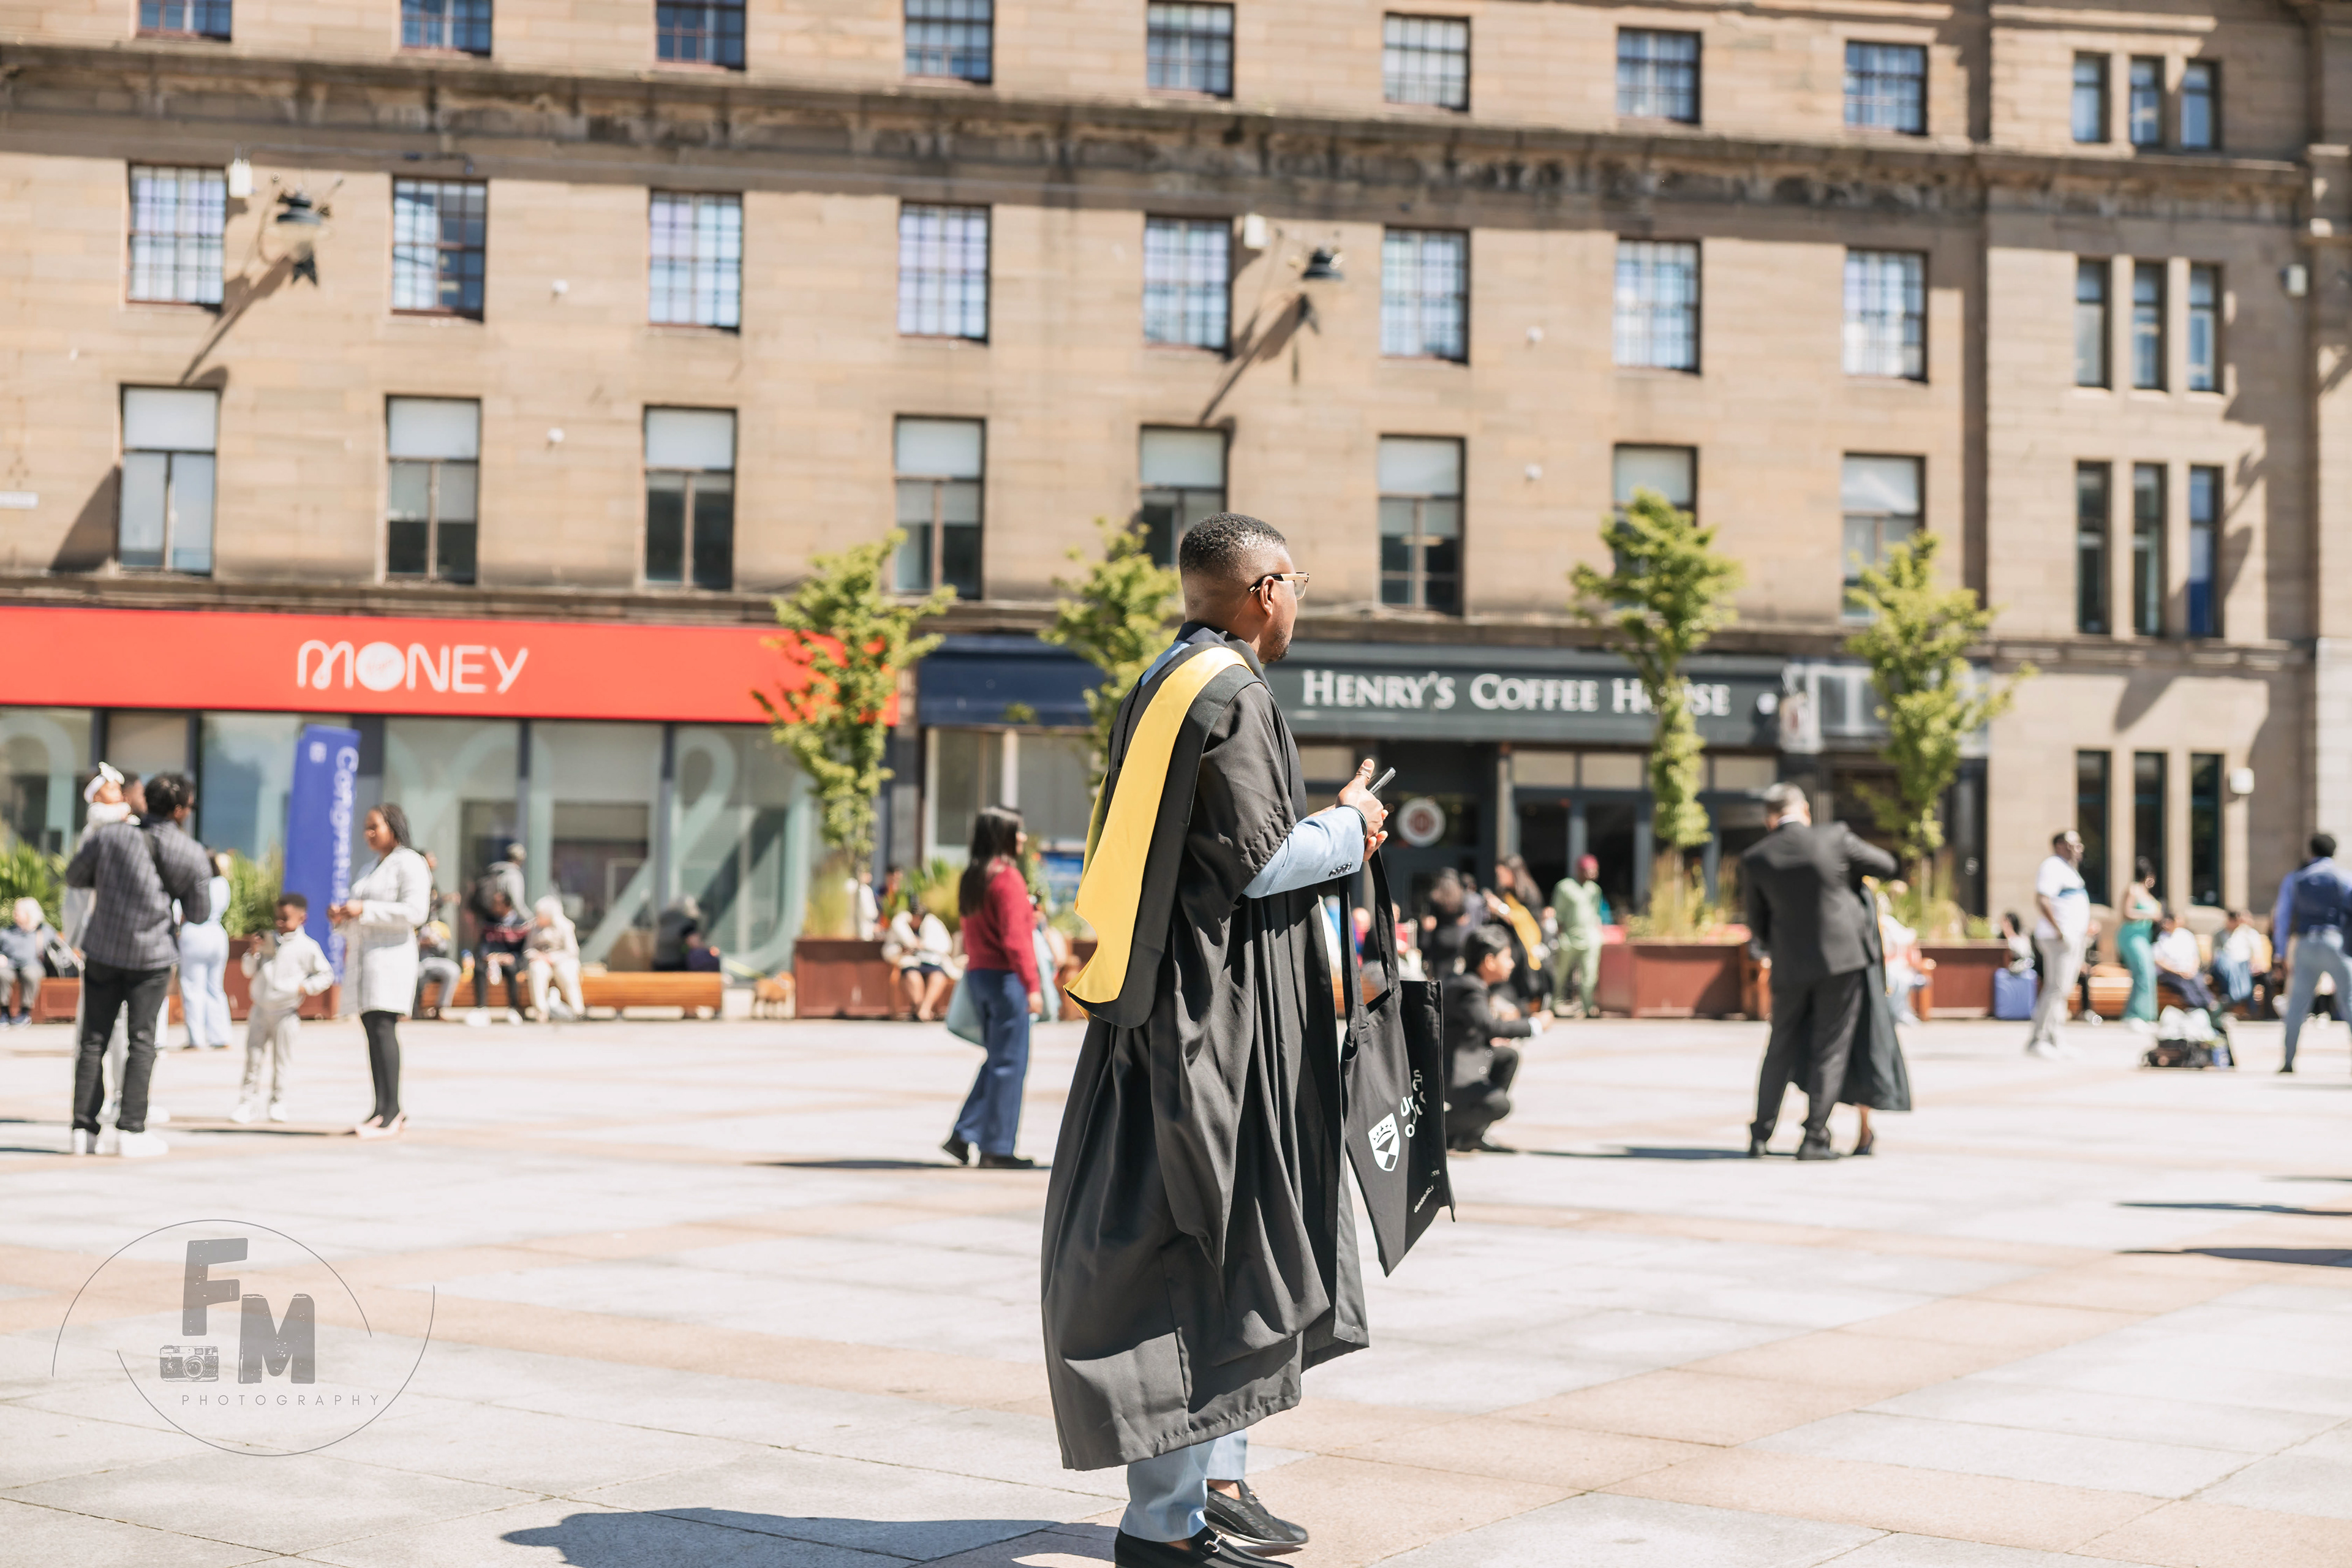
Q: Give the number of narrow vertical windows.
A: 12